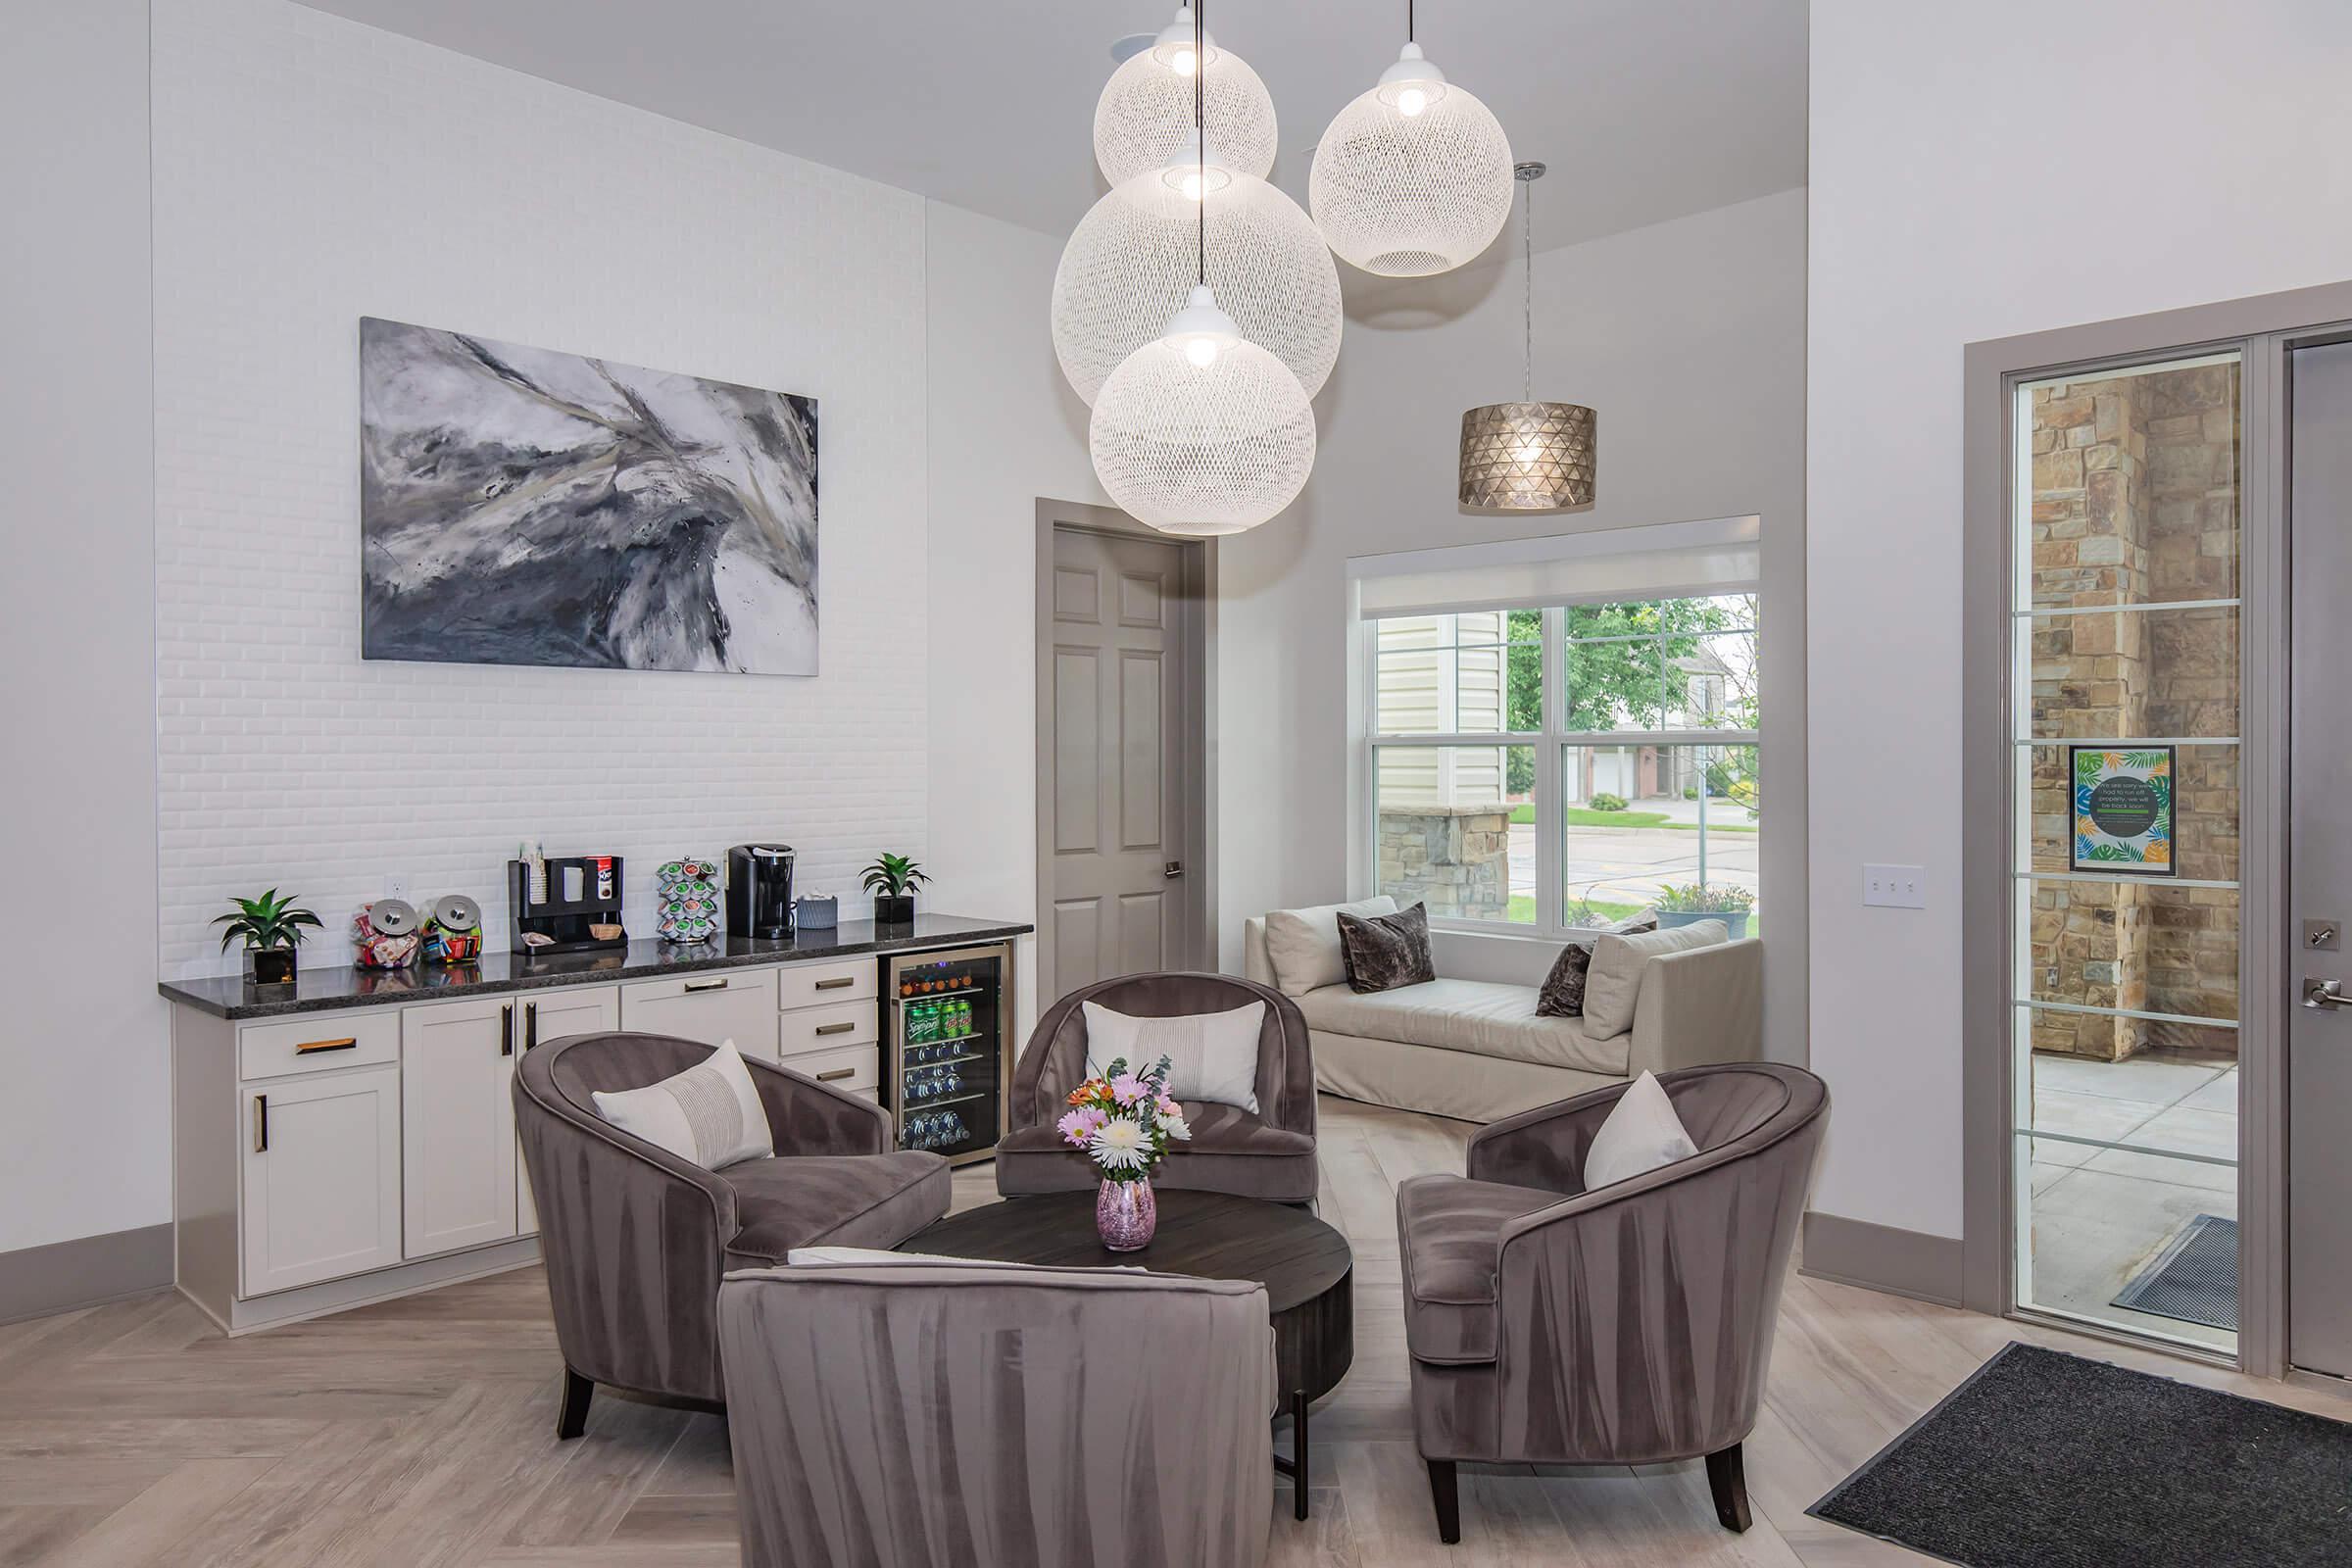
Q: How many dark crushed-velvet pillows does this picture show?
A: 2